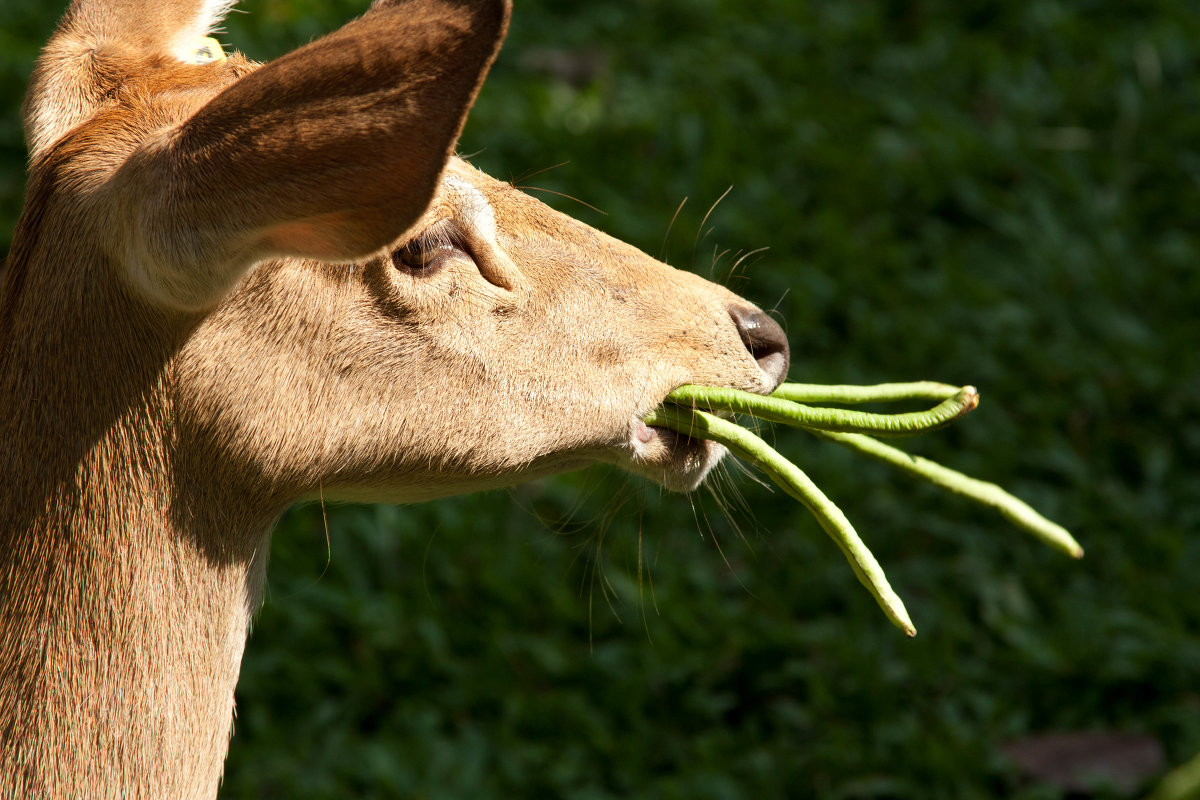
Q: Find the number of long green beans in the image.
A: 4